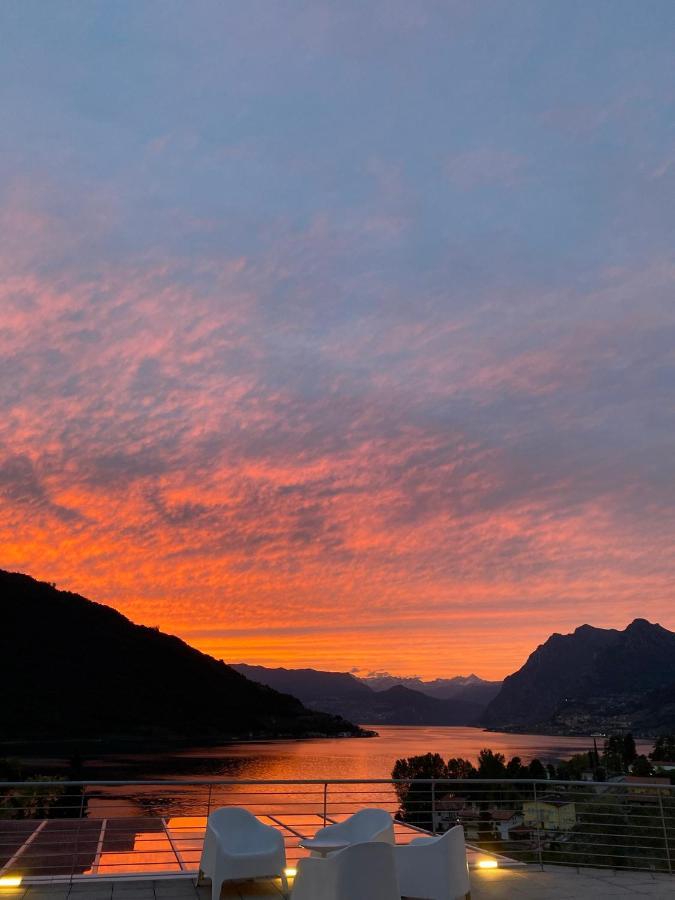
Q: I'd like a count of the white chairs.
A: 4